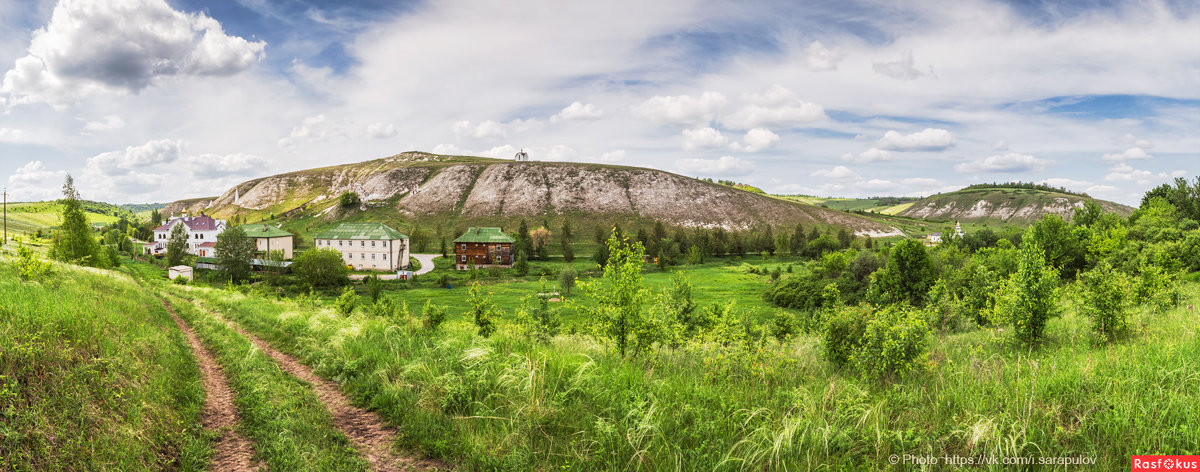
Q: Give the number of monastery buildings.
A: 4